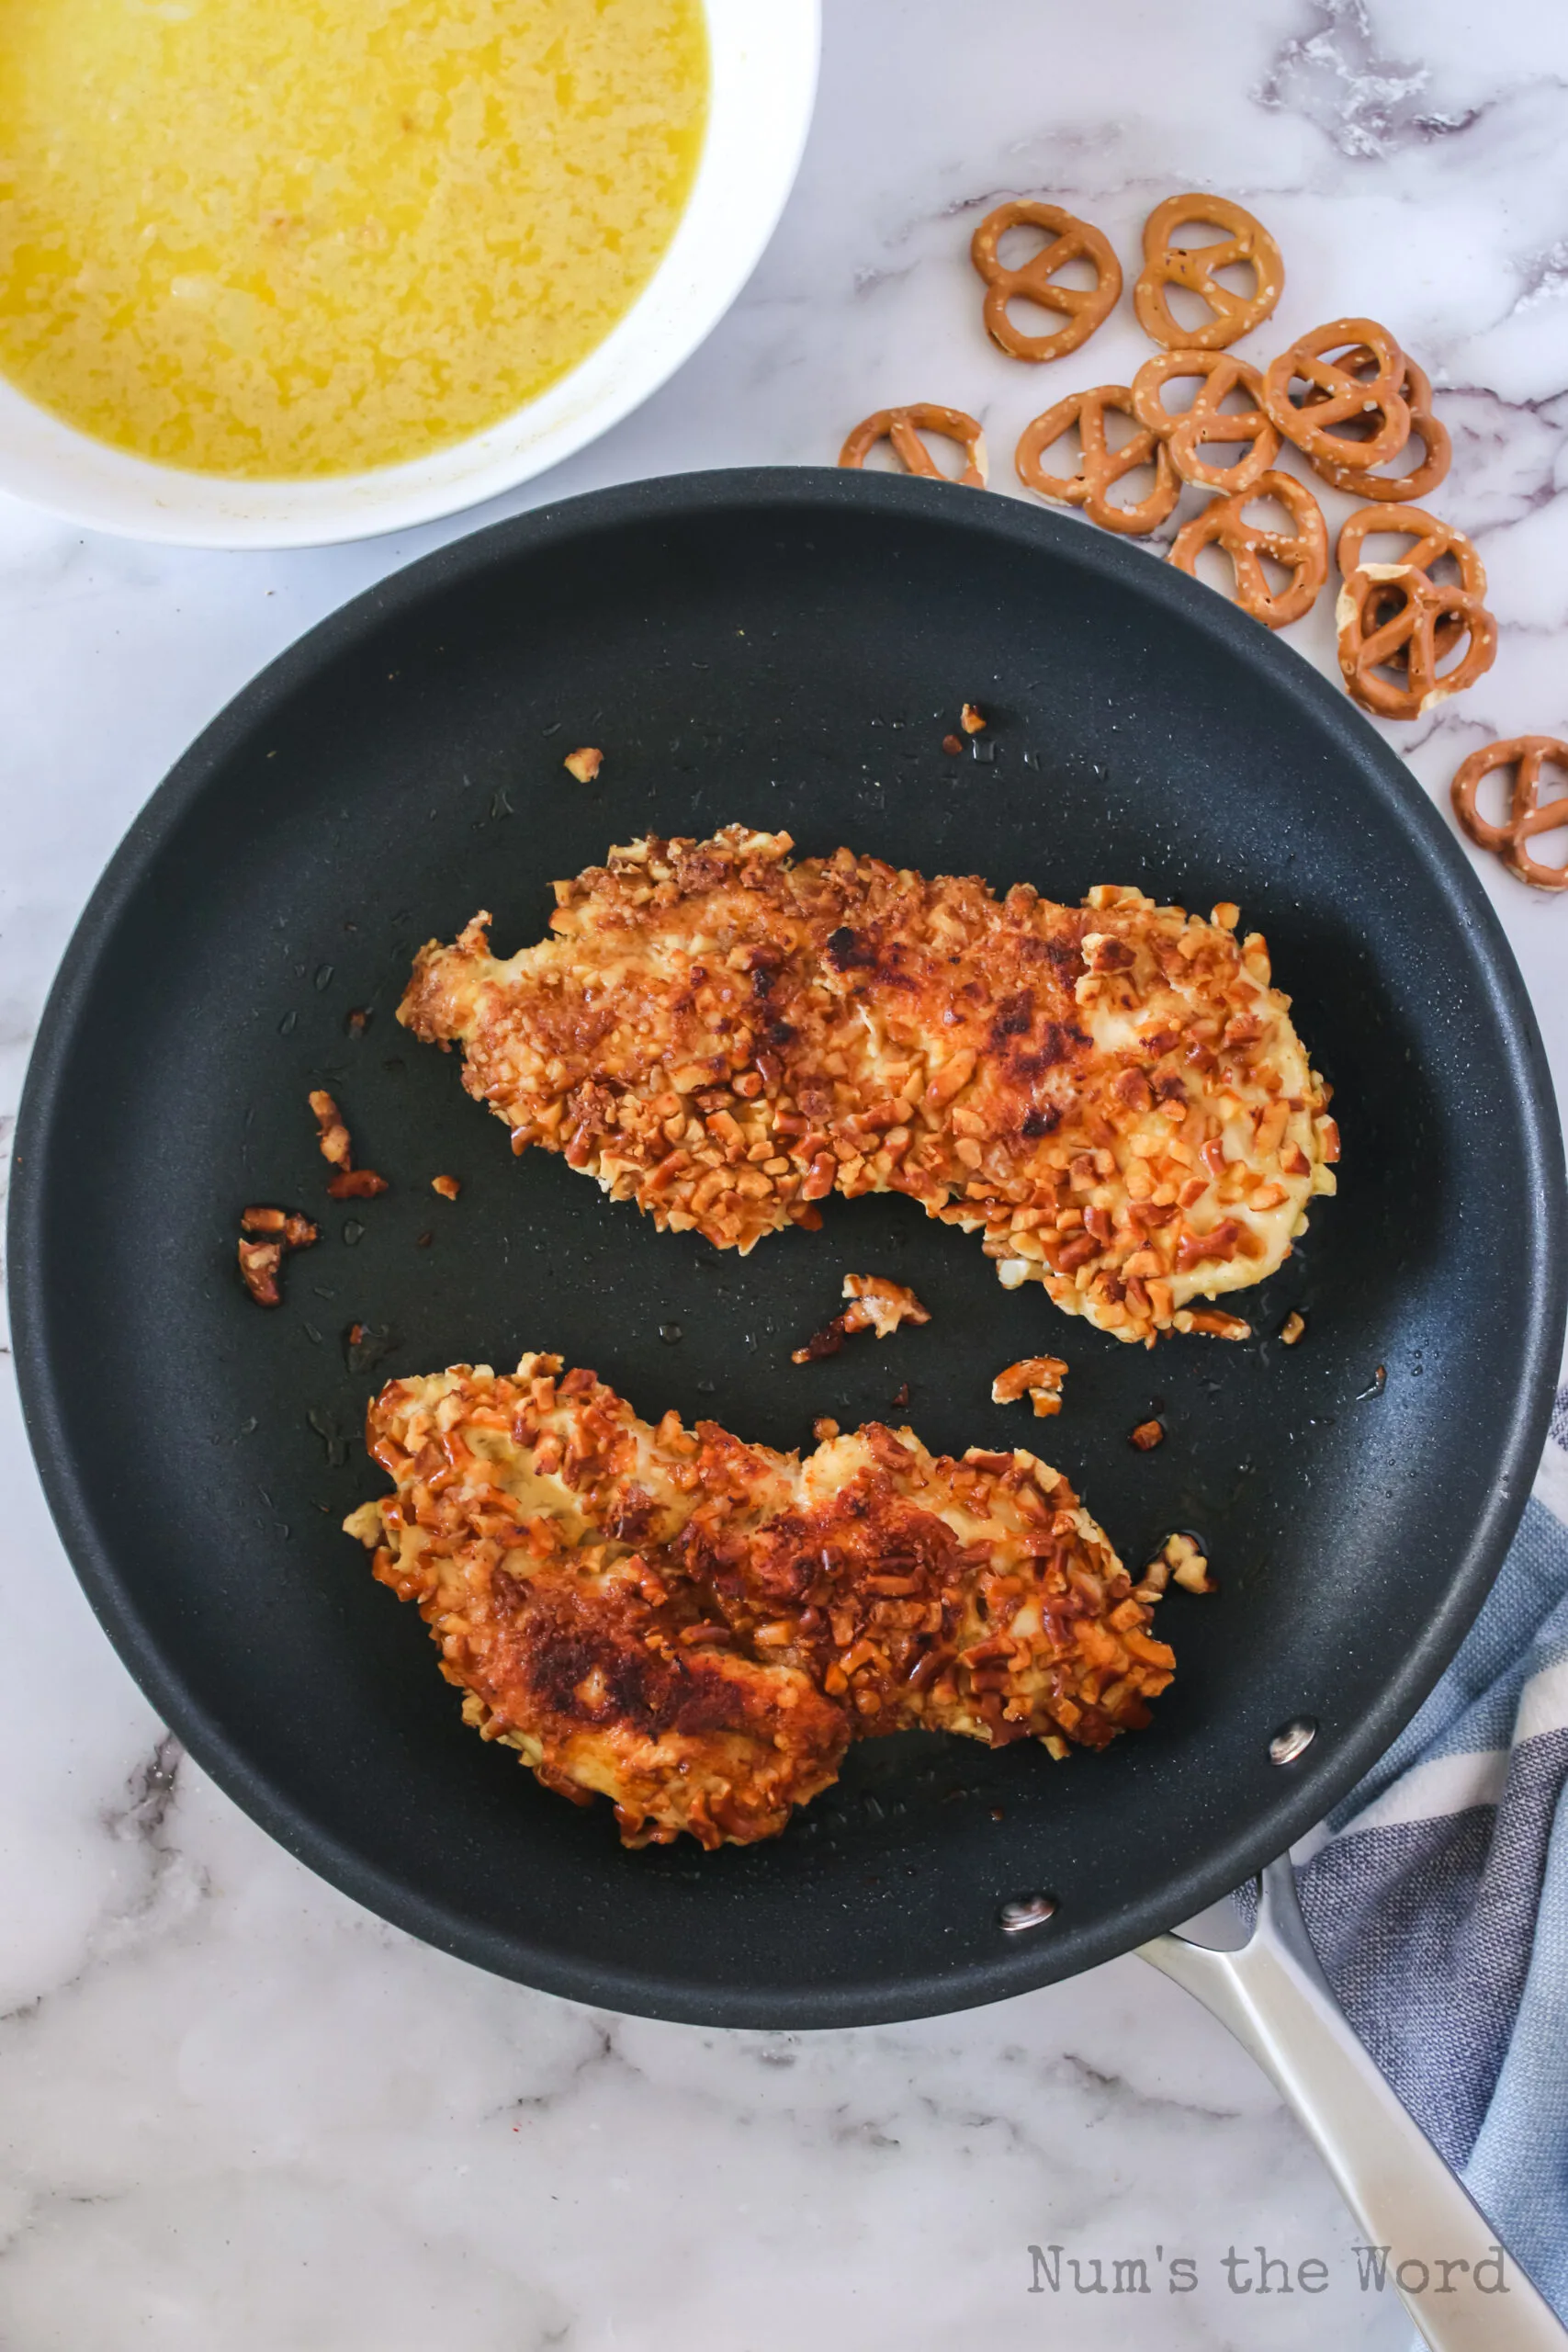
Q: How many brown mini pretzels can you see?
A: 11